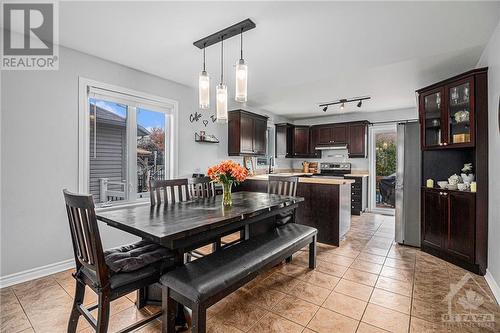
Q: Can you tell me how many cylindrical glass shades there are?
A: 3